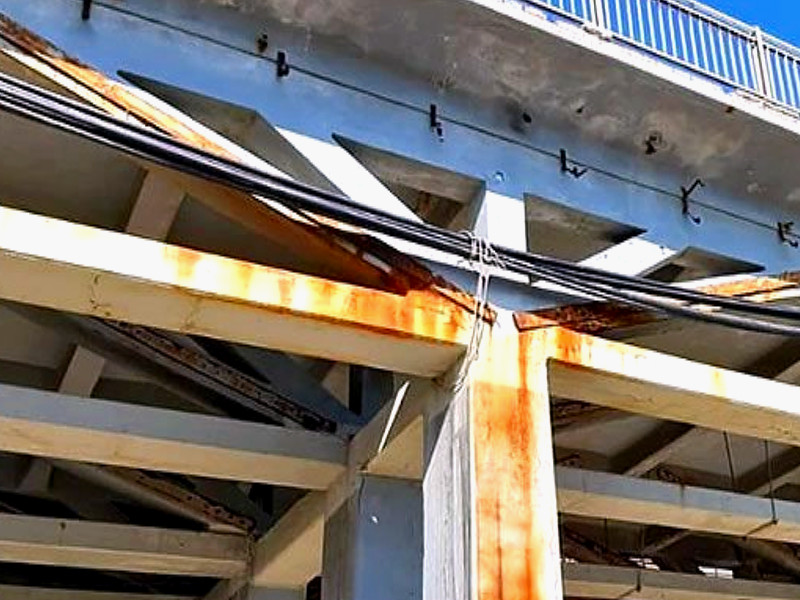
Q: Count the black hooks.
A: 6